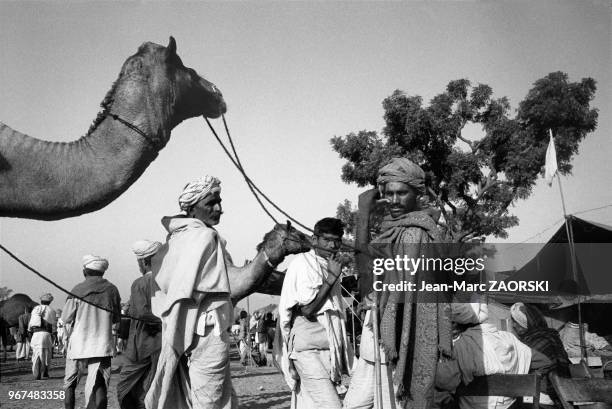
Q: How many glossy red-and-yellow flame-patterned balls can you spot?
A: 0